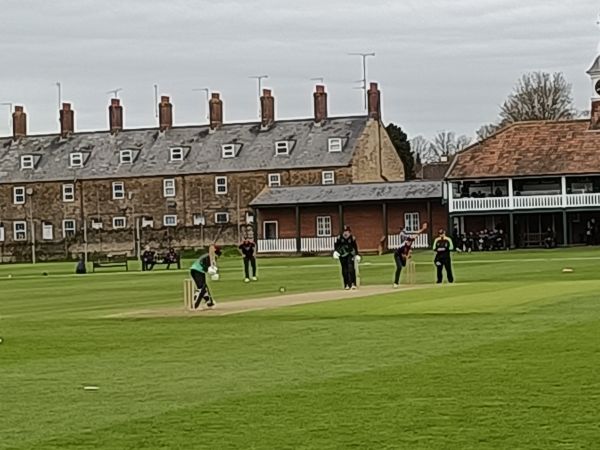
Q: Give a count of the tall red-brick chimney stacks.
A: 8